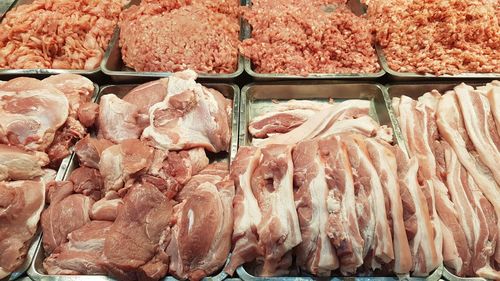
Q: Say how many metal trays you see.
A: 8